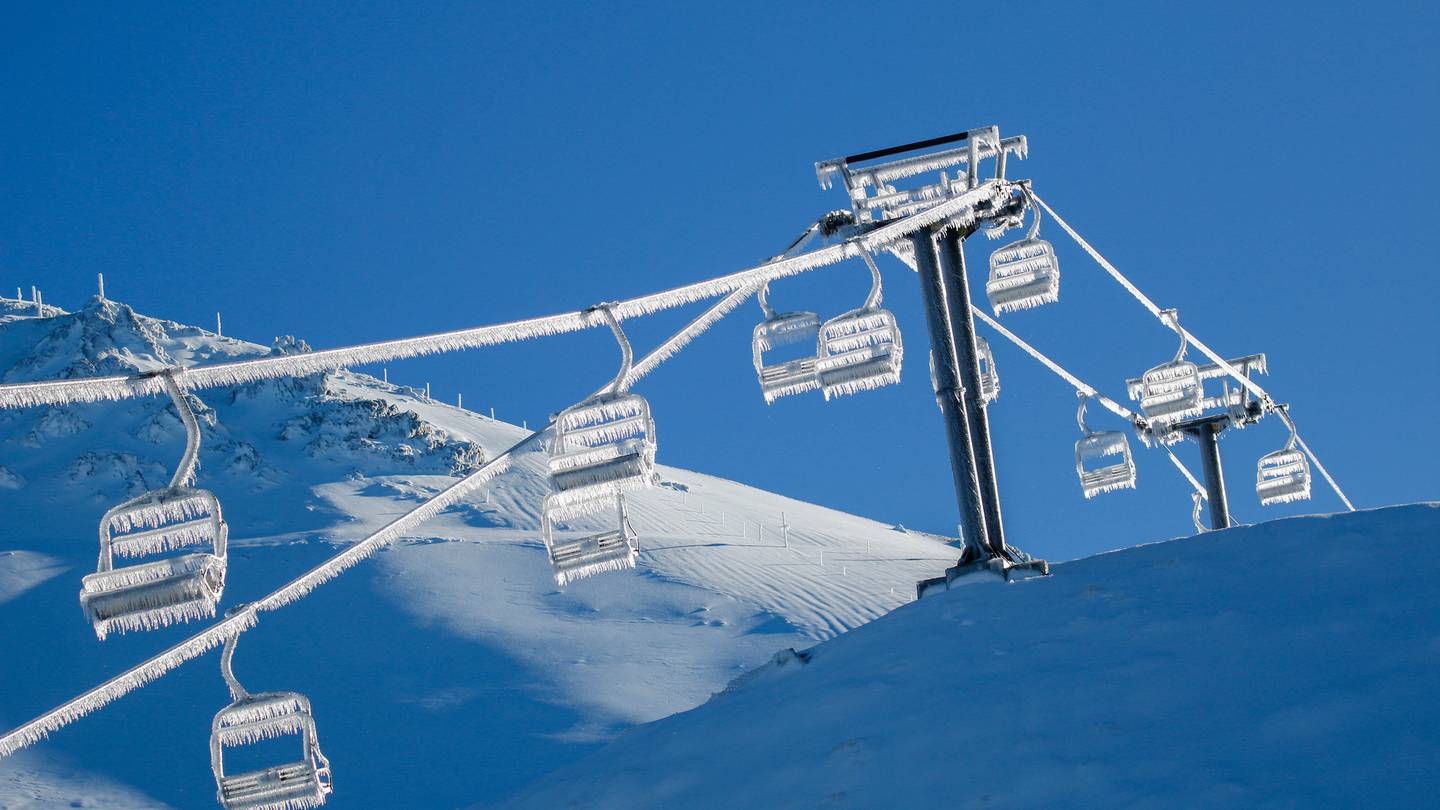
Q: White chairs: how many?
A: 11